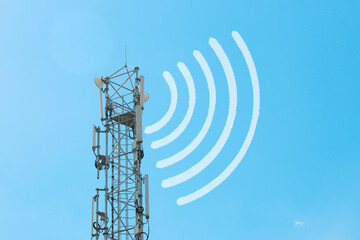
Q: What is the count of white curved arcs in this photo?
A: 5